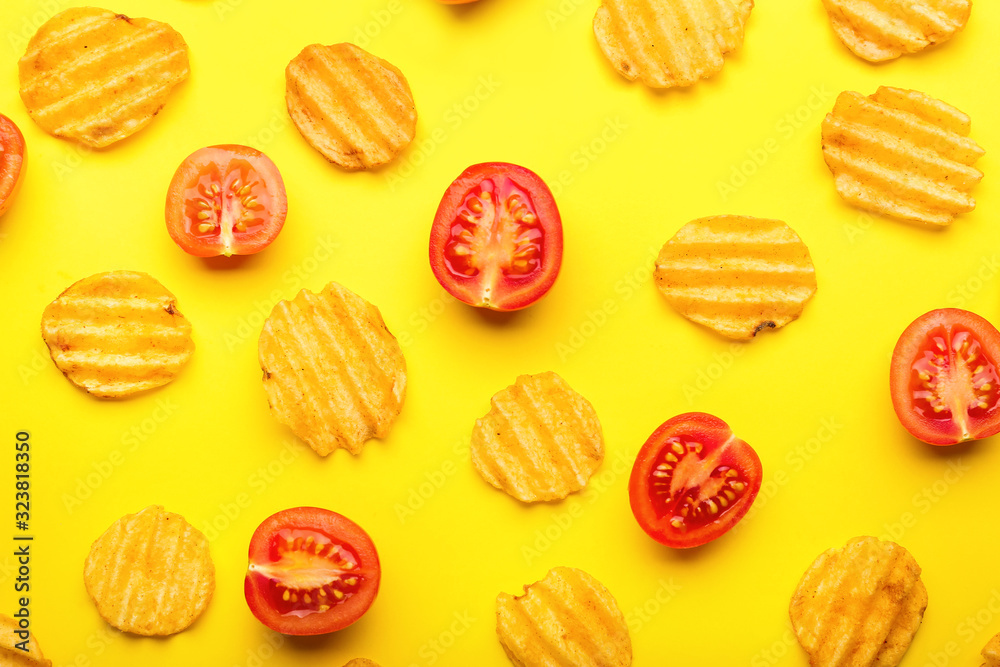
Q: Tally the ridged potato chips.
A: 15